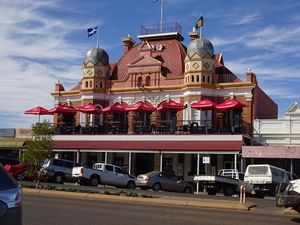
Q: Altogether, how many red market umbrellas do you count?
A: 8